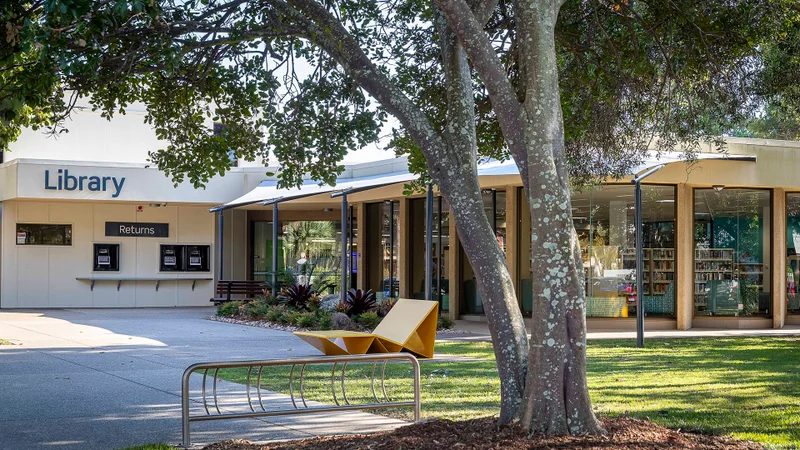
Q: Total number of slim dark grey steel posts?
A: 5